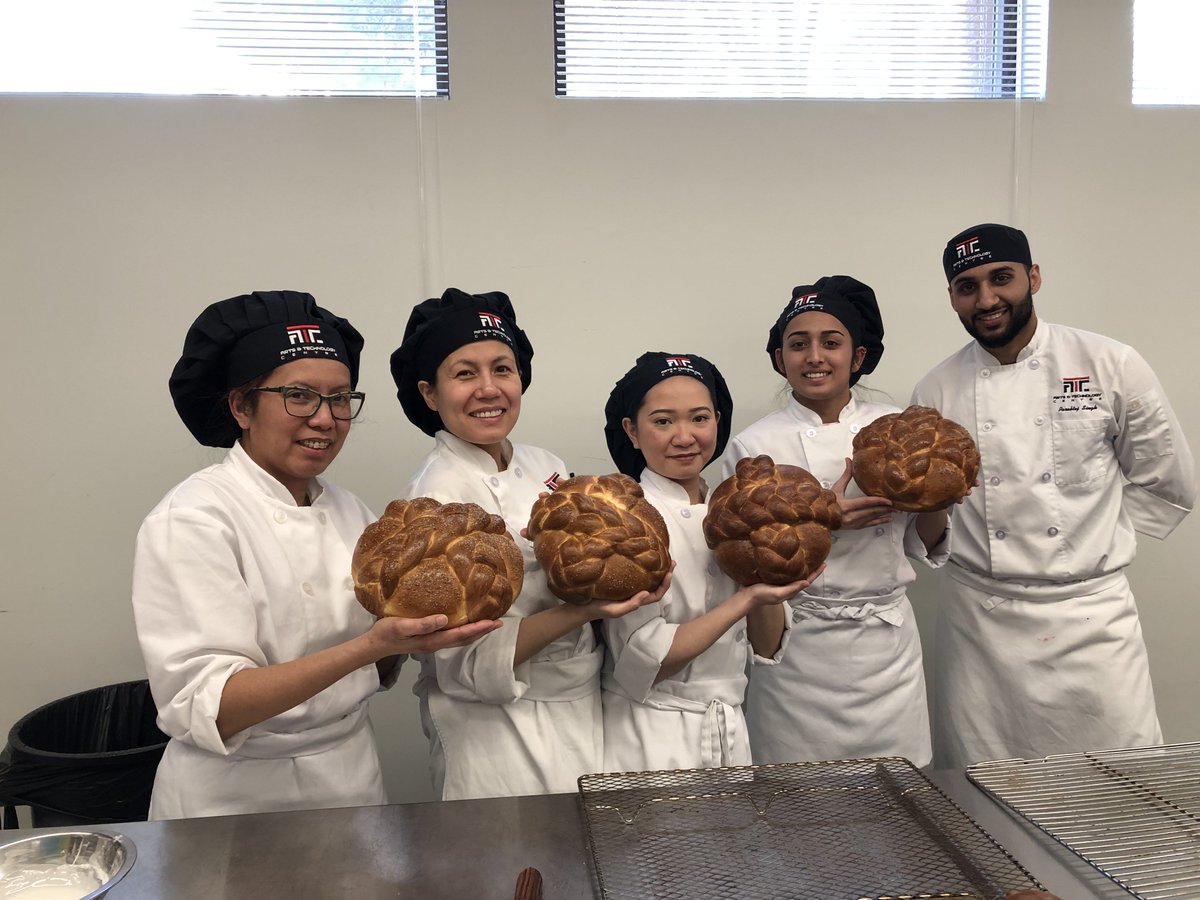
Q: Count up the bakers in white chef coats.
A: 5